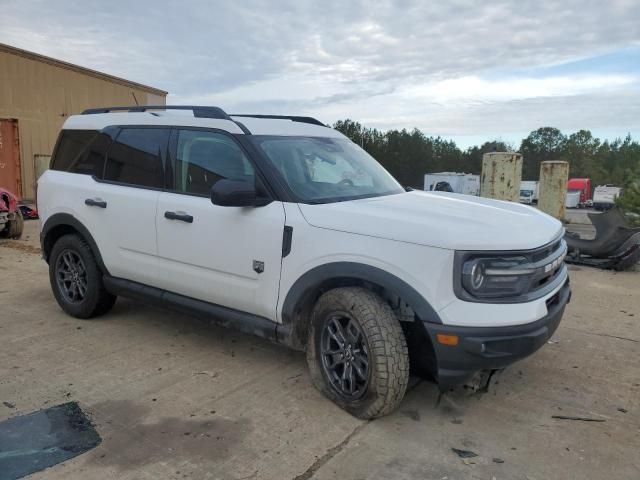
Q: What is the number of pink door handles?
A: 0